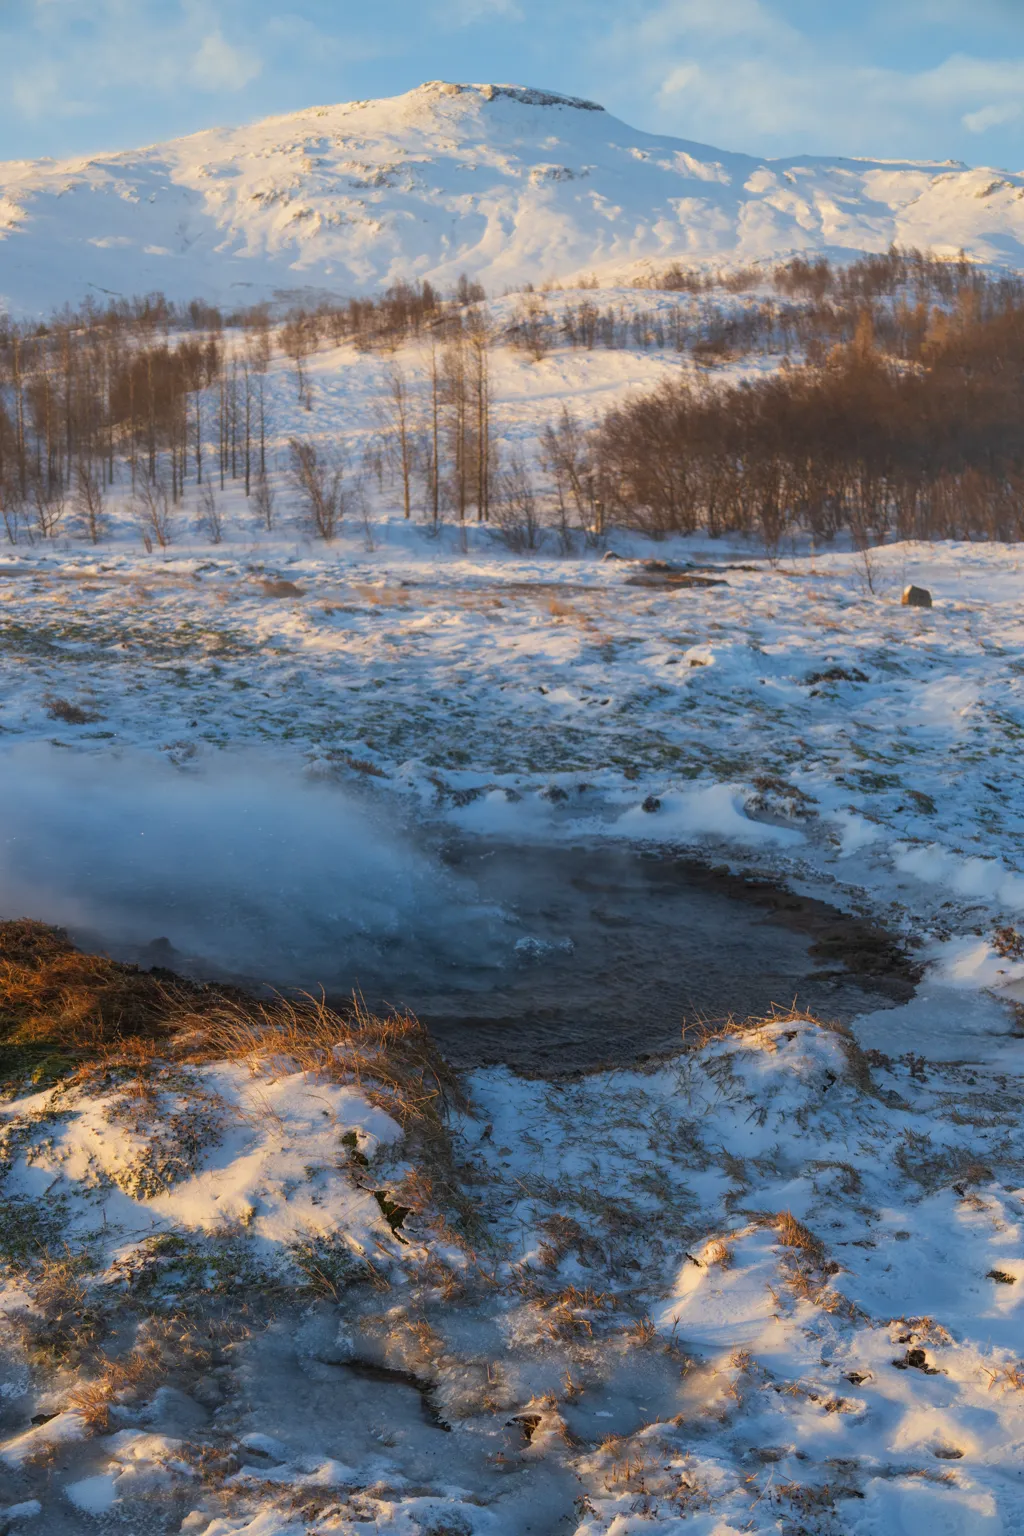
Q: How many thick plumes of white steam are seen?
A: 1